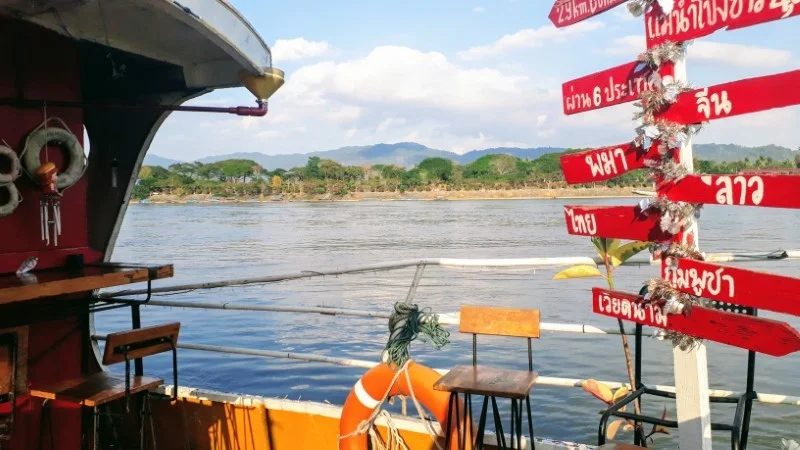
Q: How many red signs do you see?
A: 9